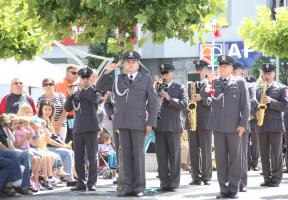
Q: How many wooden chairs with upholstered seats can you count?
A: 0